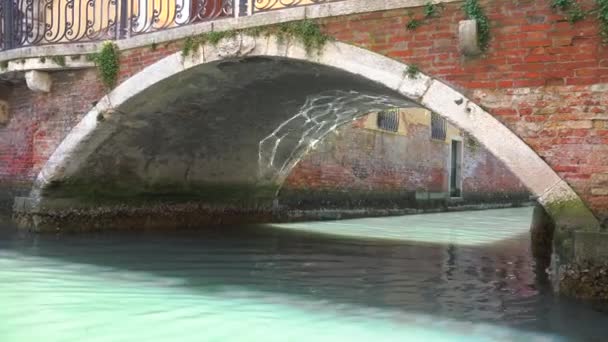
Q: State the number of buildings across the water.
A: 1